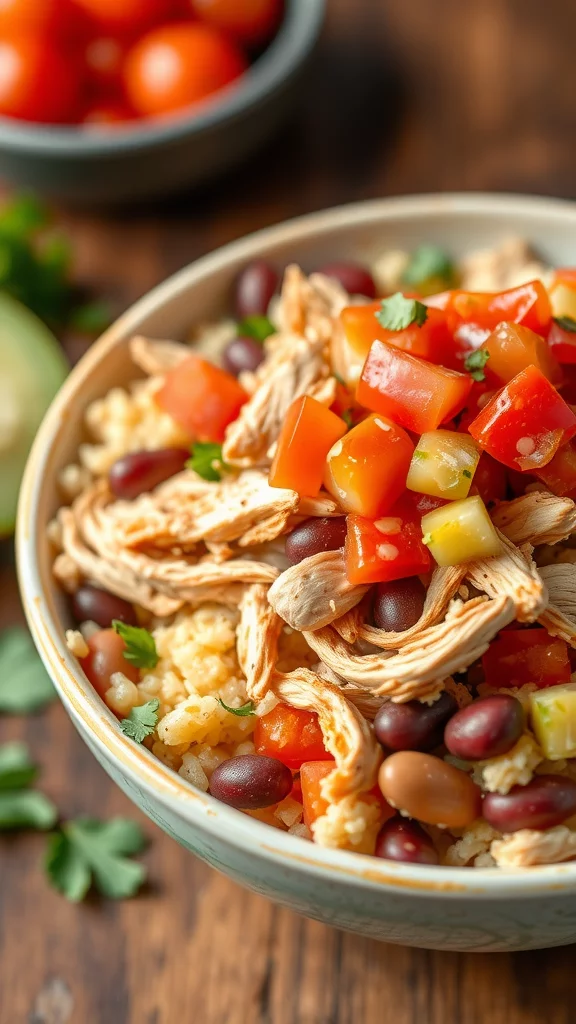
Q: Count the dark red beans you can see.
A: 12